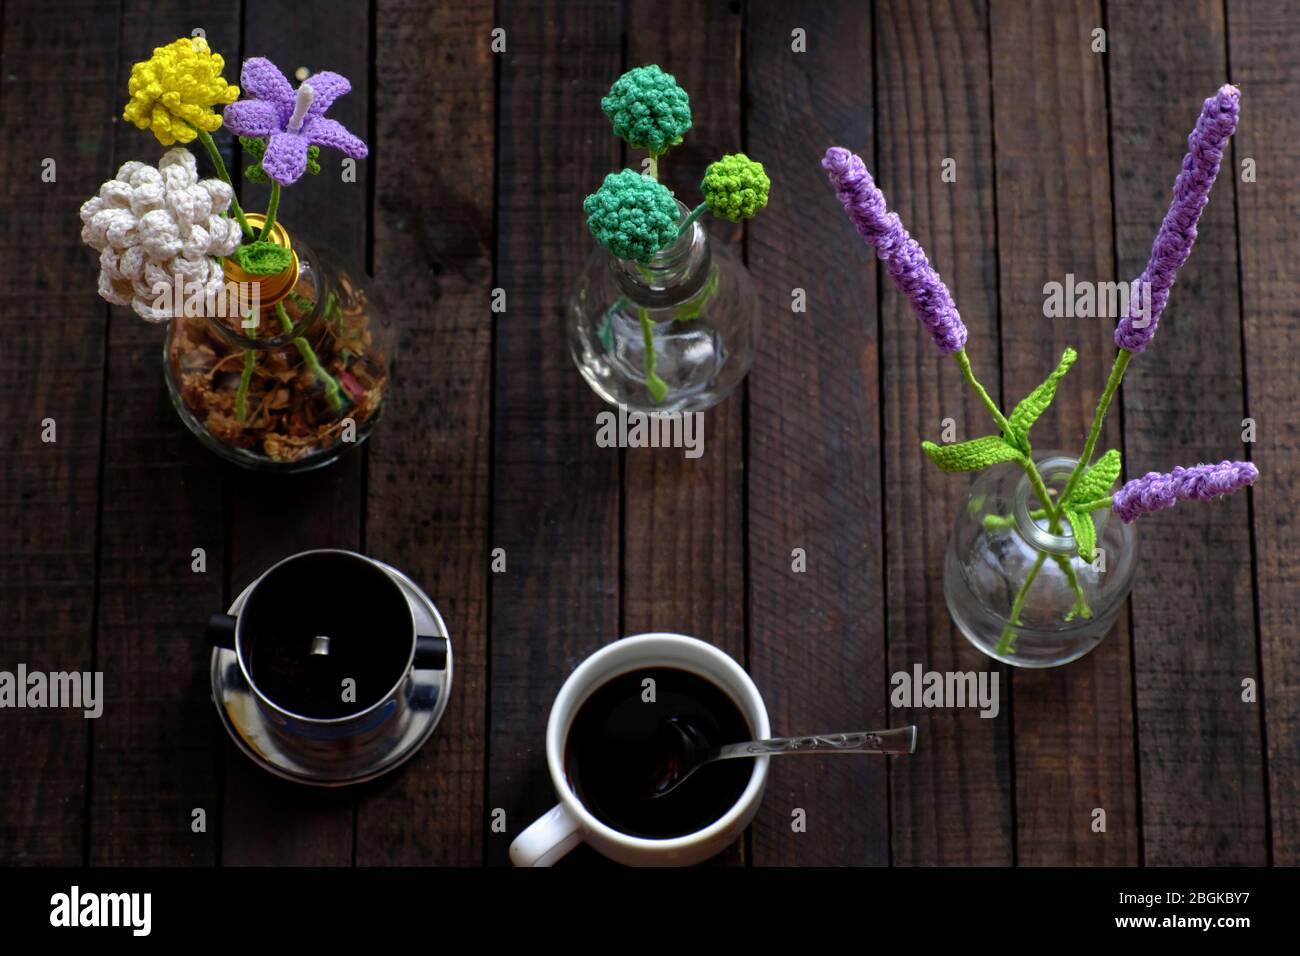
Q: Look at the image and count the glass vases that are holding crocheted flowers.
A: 3